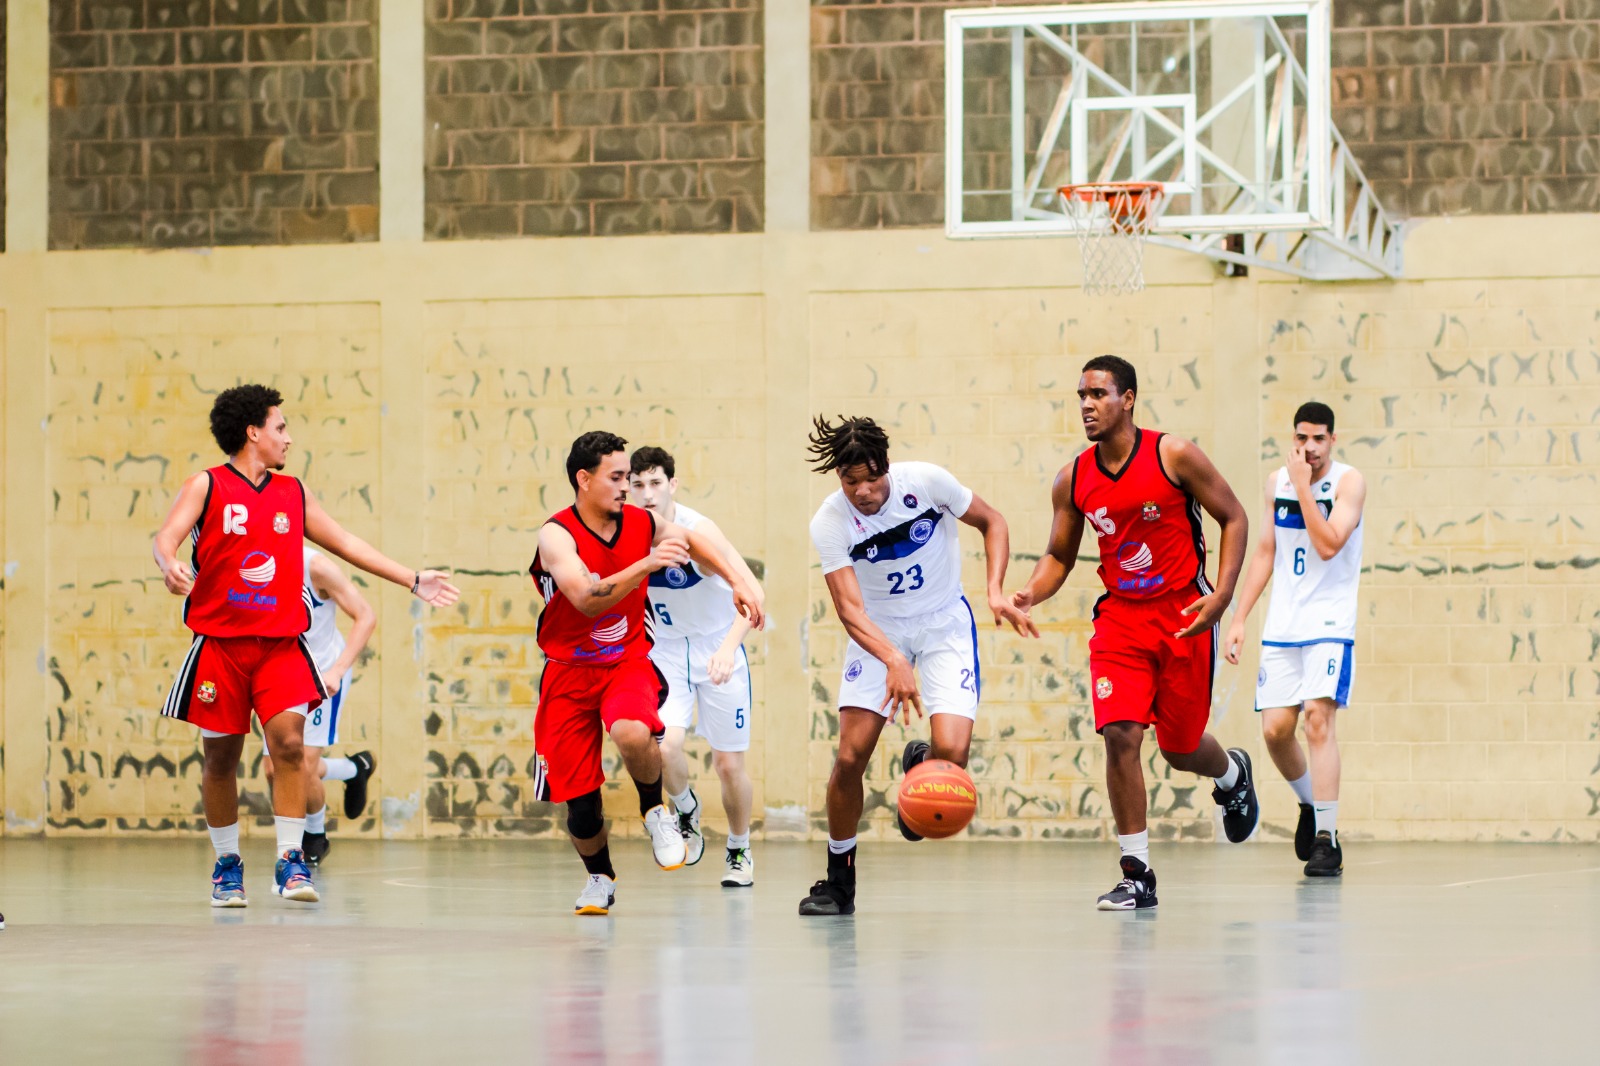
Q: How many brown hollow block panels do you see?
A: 4